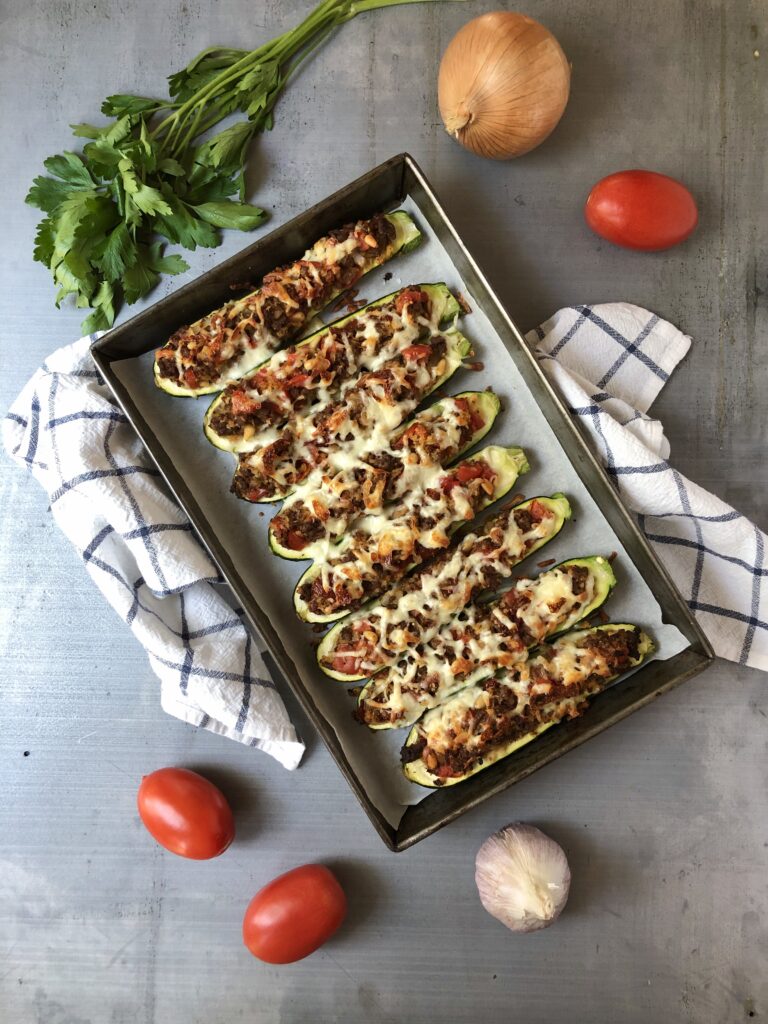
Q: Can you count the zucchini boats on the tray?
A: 8